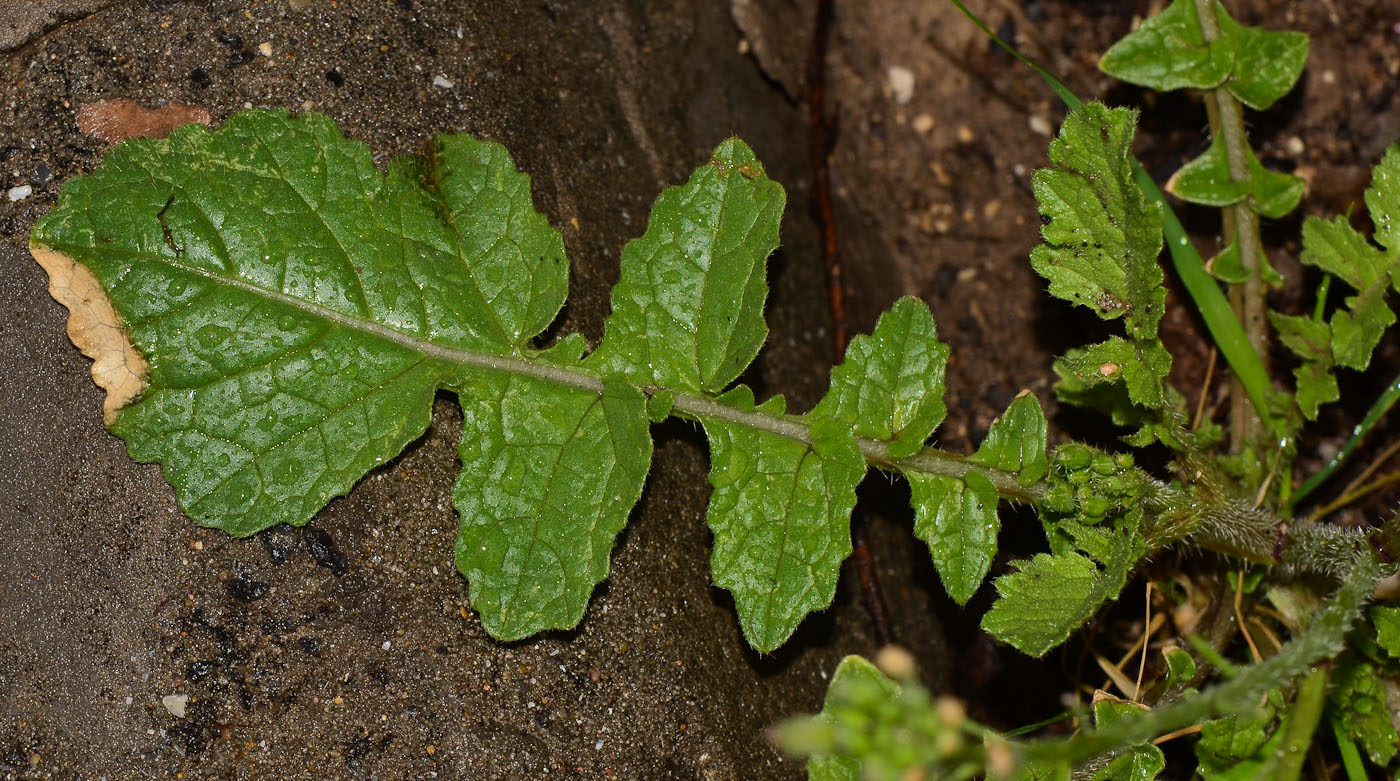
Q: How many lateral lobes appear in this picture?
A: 6